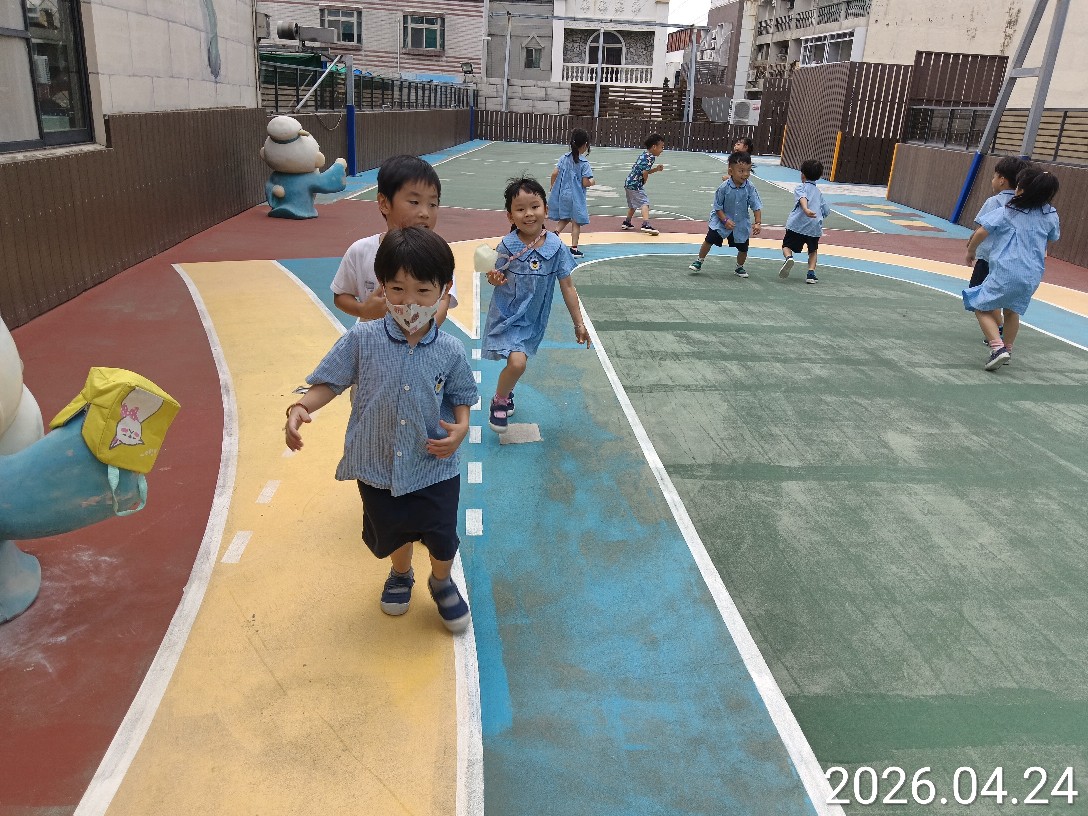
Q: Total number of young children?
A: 10